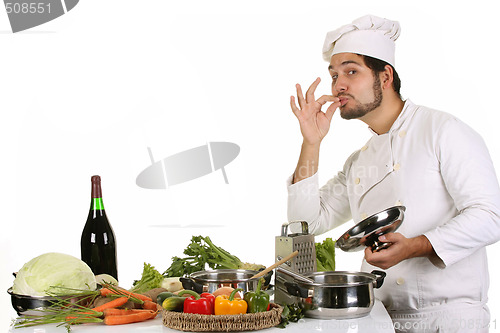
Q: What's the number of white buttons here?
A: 7